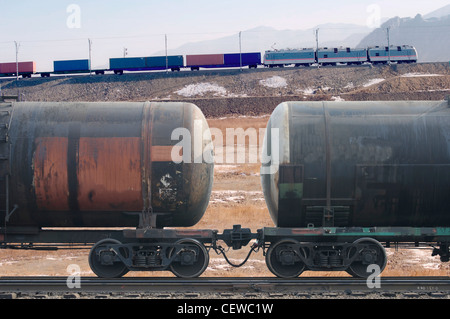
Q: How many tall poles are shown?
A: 6